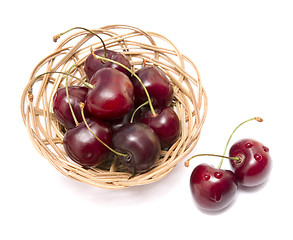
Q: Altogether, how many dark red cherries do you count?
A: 9